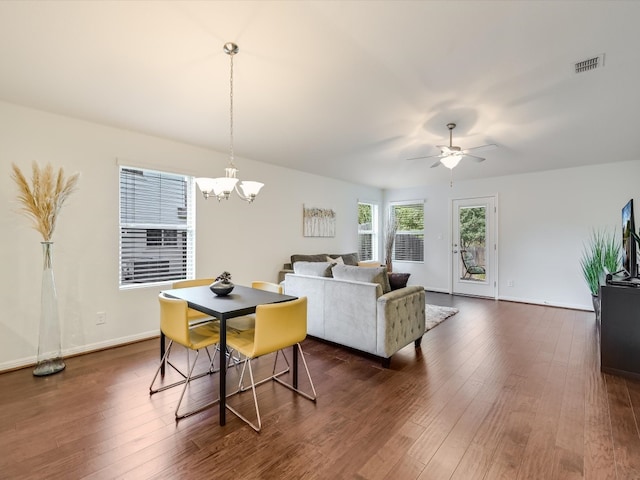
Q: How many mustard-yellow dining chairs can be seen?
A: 4